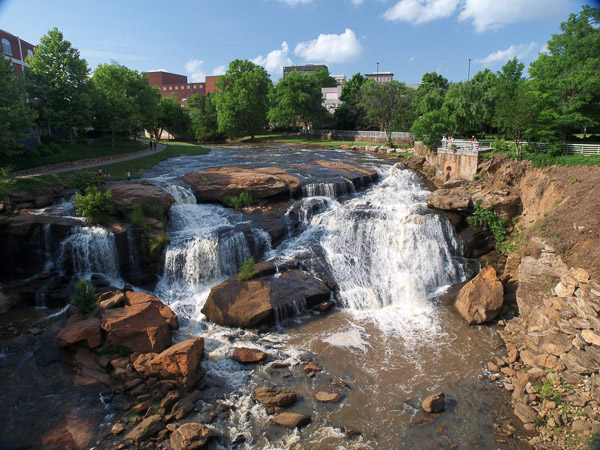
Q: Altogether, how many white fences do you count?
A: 2